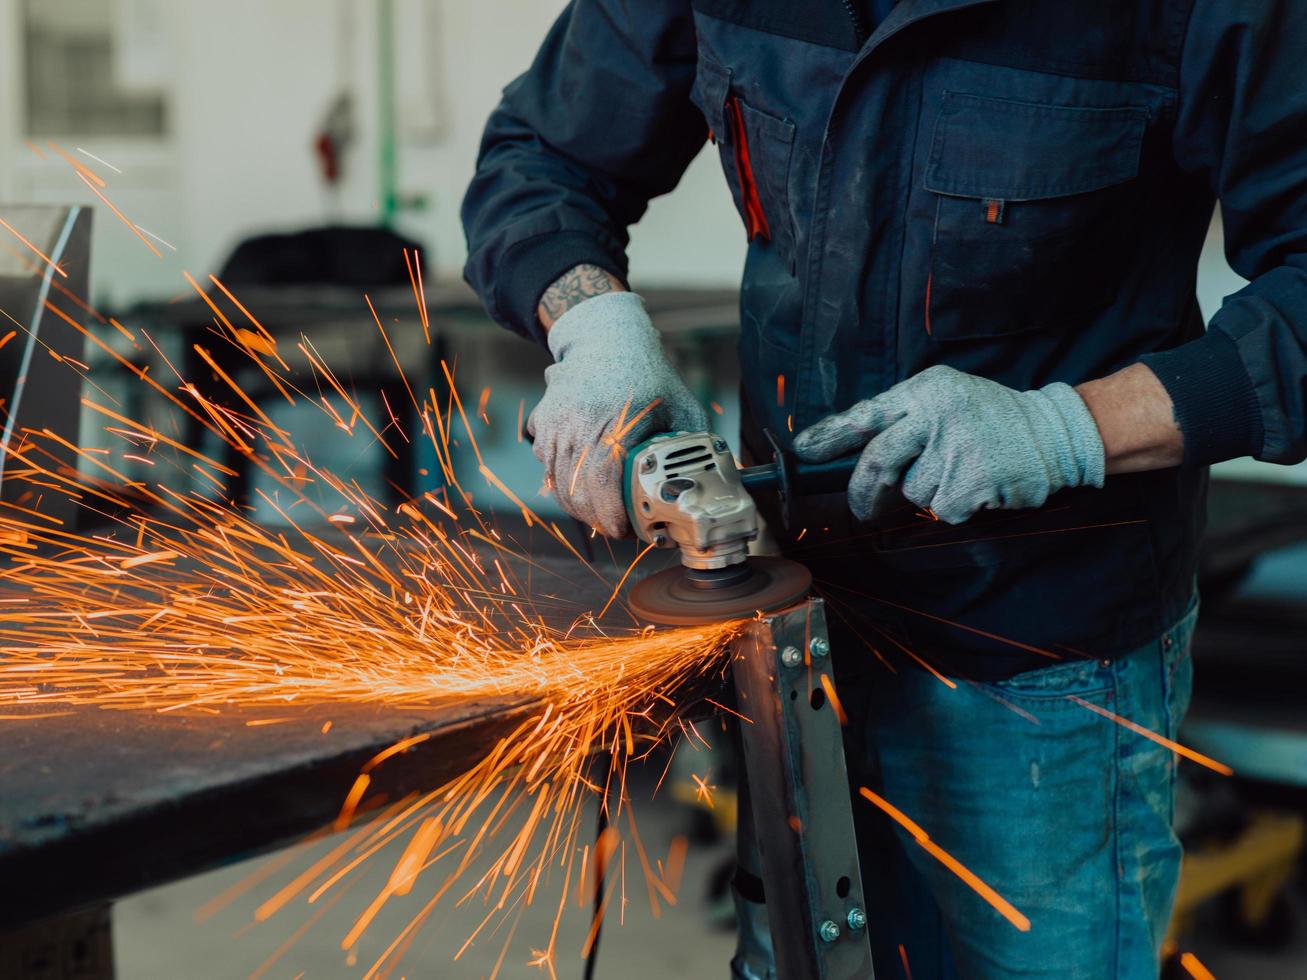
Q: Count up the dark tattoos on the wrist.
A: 1